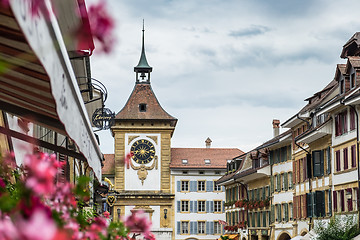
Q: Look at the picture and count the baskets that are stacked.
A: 0